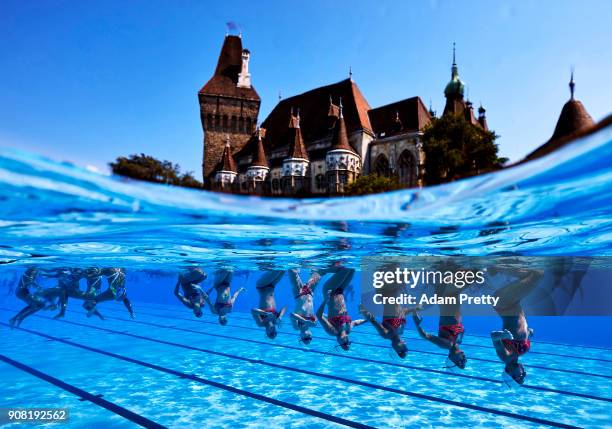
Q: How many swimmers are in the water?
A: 12